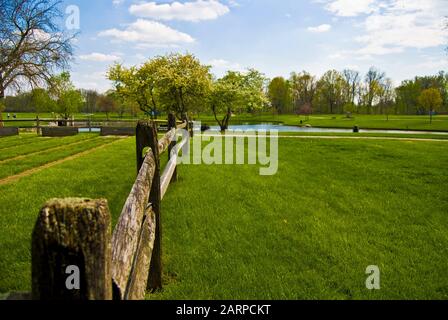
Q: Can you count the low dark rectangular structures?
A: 3